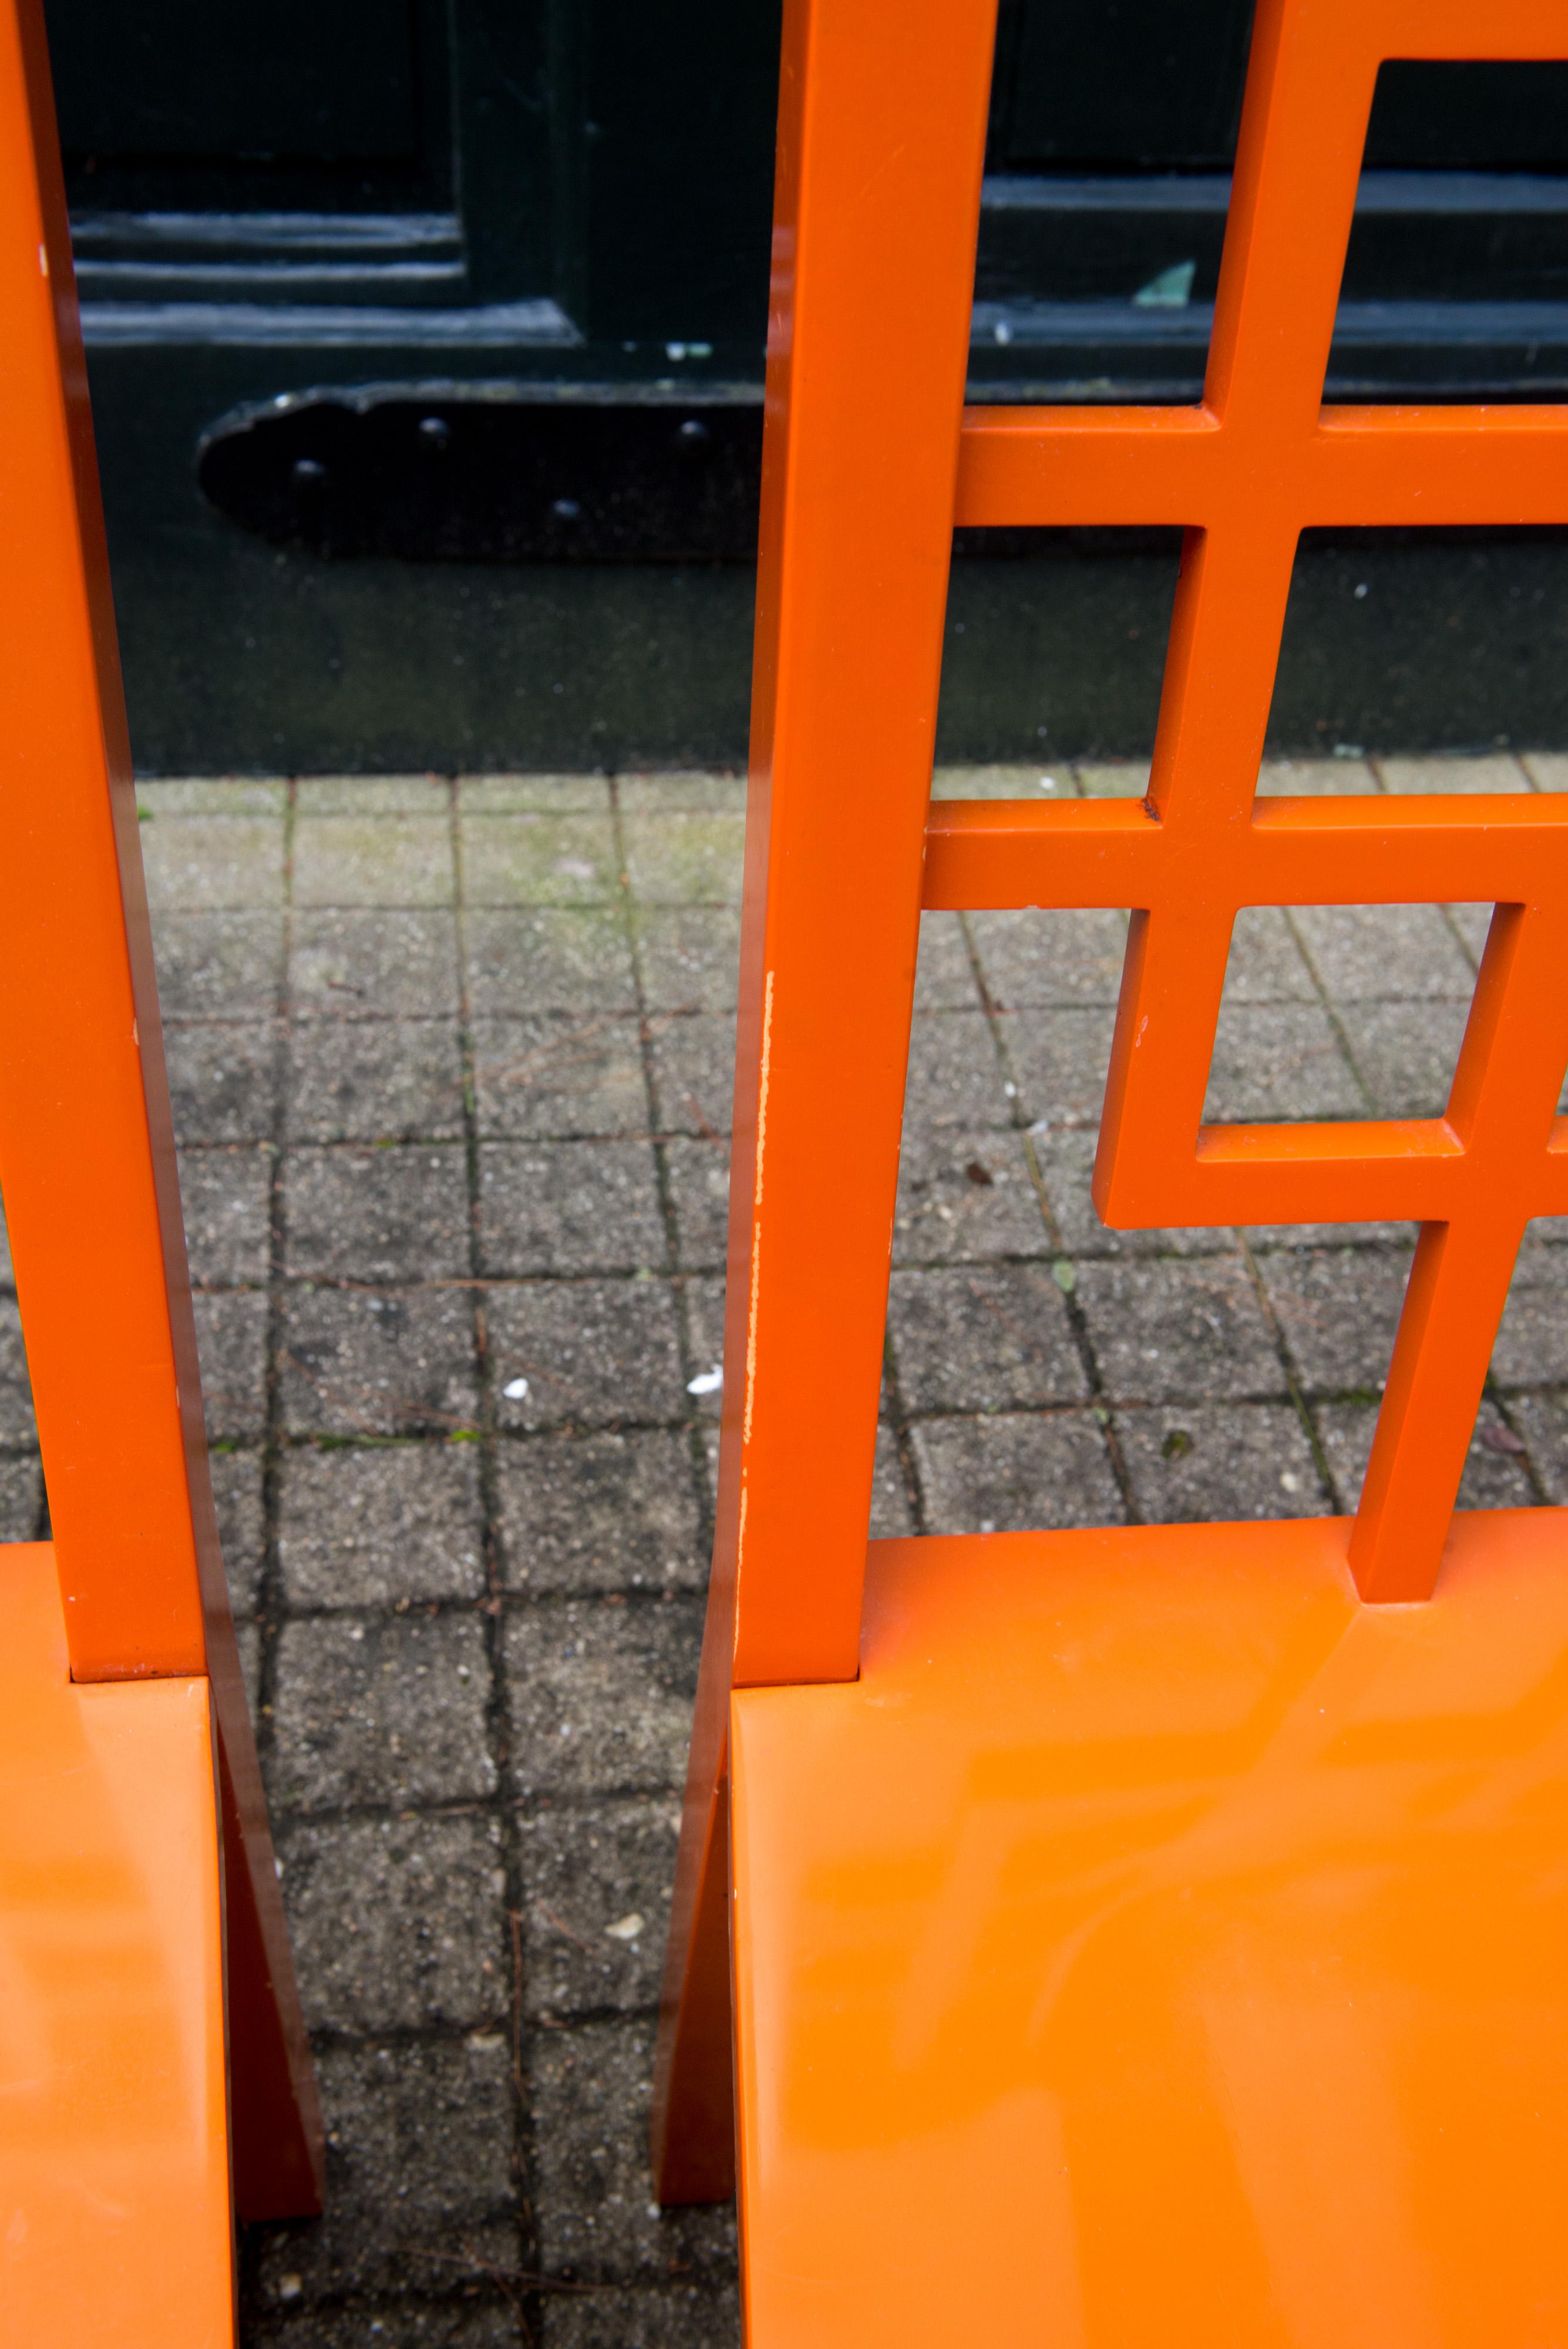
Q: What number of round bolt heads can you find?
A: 4